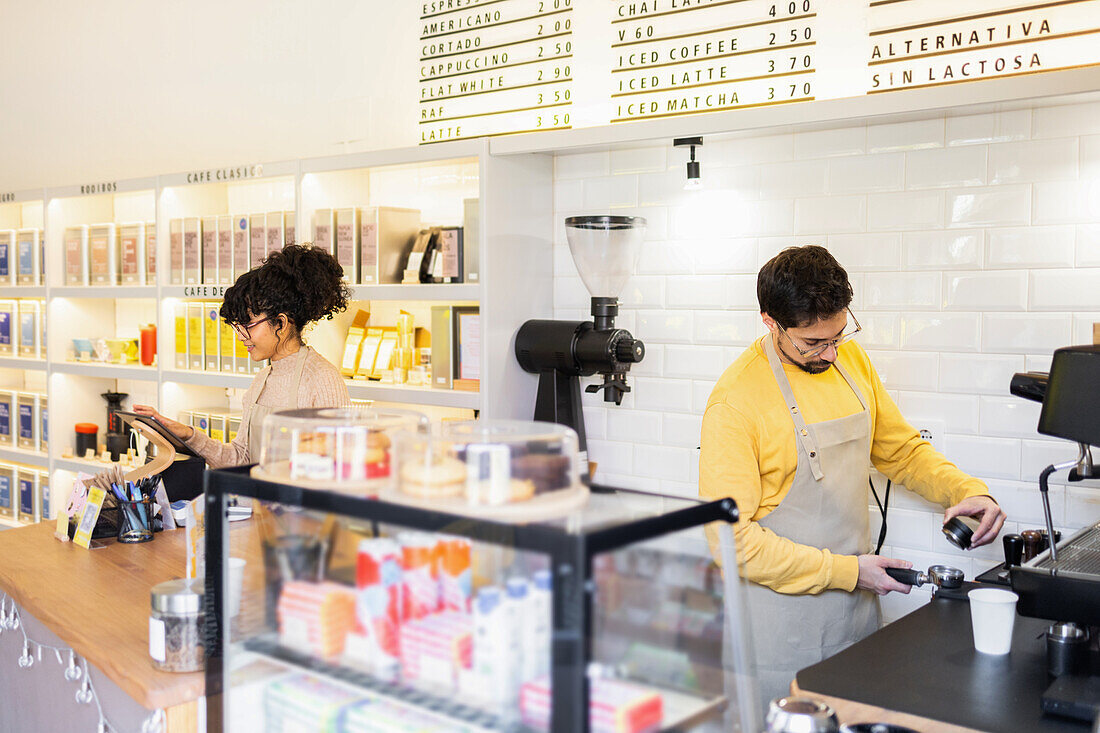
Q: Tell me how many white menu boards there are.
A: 3